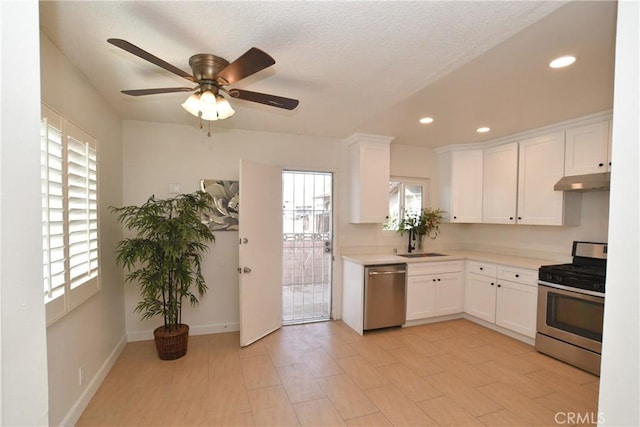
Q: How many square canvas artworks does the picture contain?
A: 1